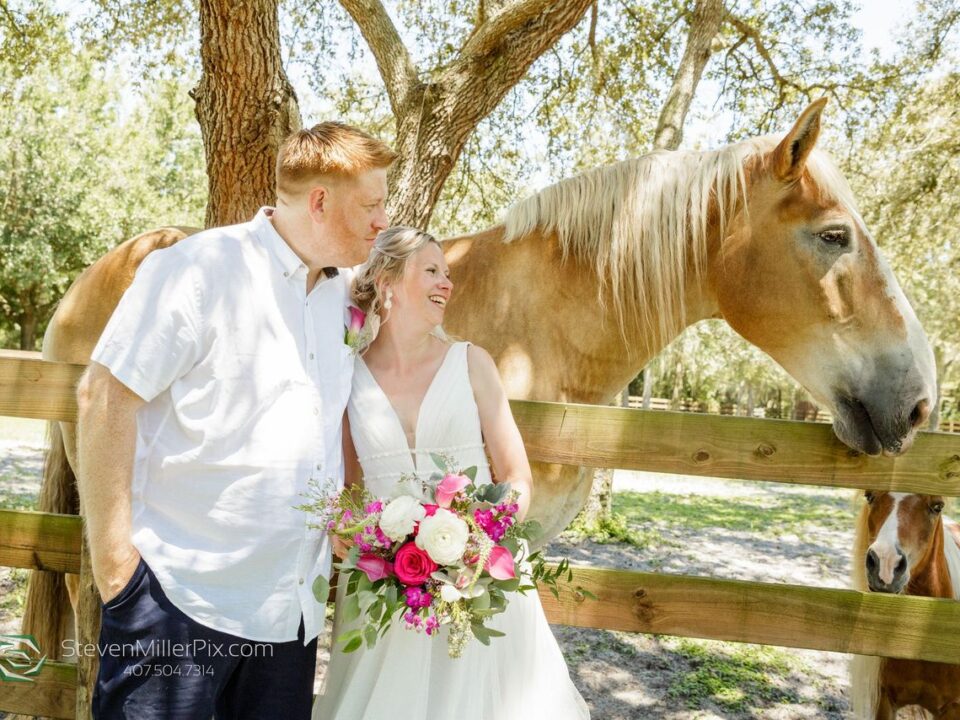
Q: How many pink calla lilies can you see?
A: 4